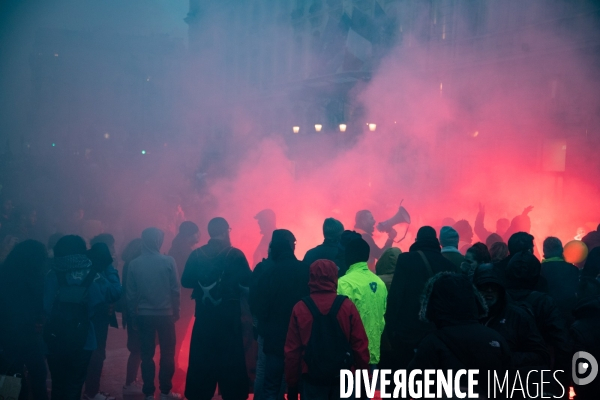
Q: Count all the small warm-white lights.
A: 4